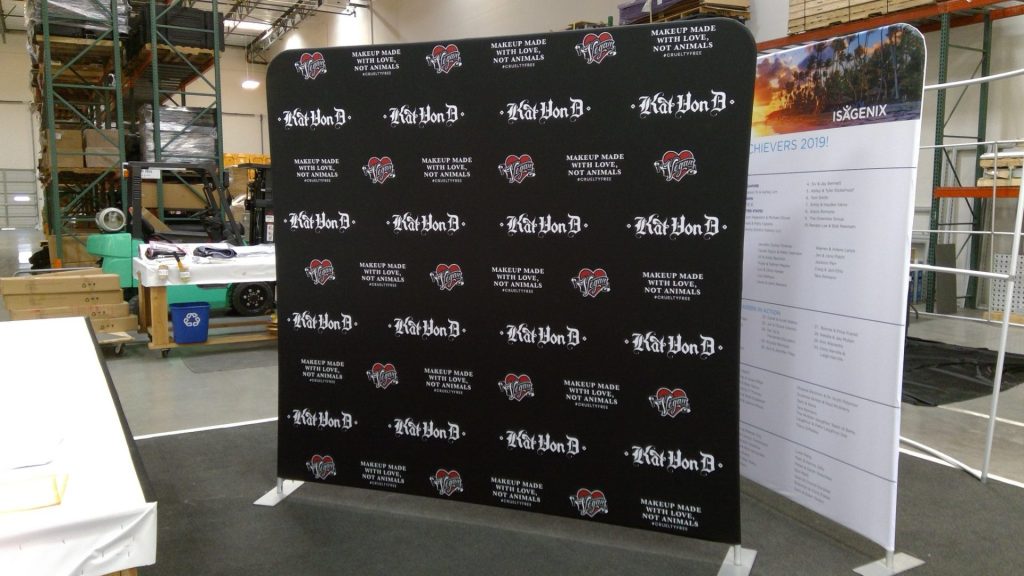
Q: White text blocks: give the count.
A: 15